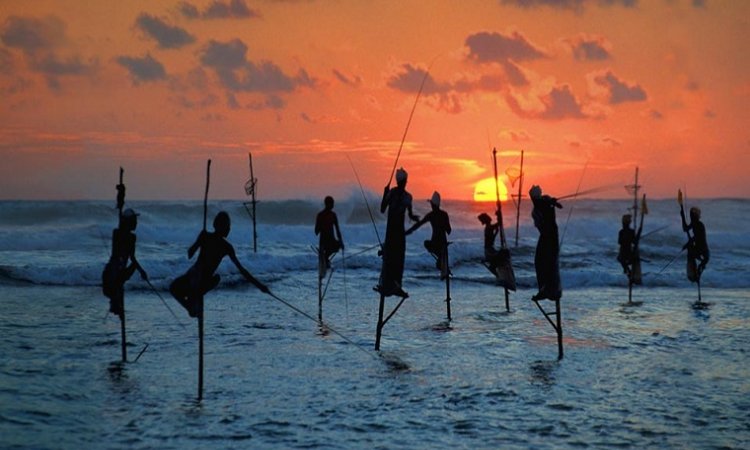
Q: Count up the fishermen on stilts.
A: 9